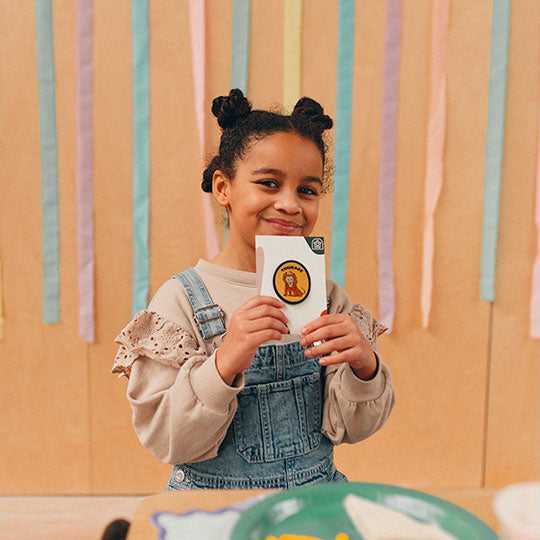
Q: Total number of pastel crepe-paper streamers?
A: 12